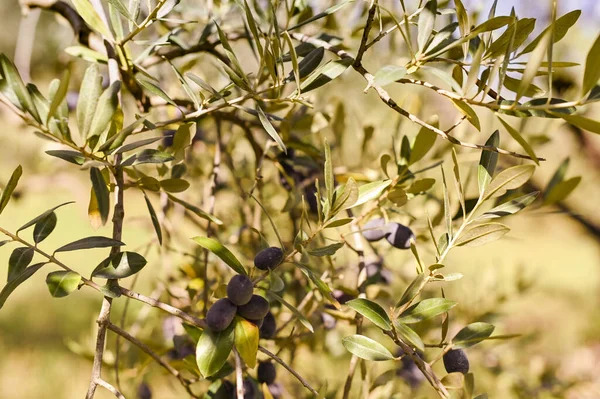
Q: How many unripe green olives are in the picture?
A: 0